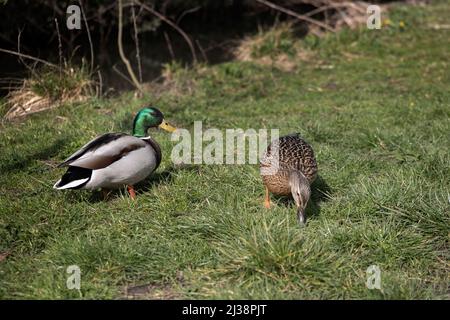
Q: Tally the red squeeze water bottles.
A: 0